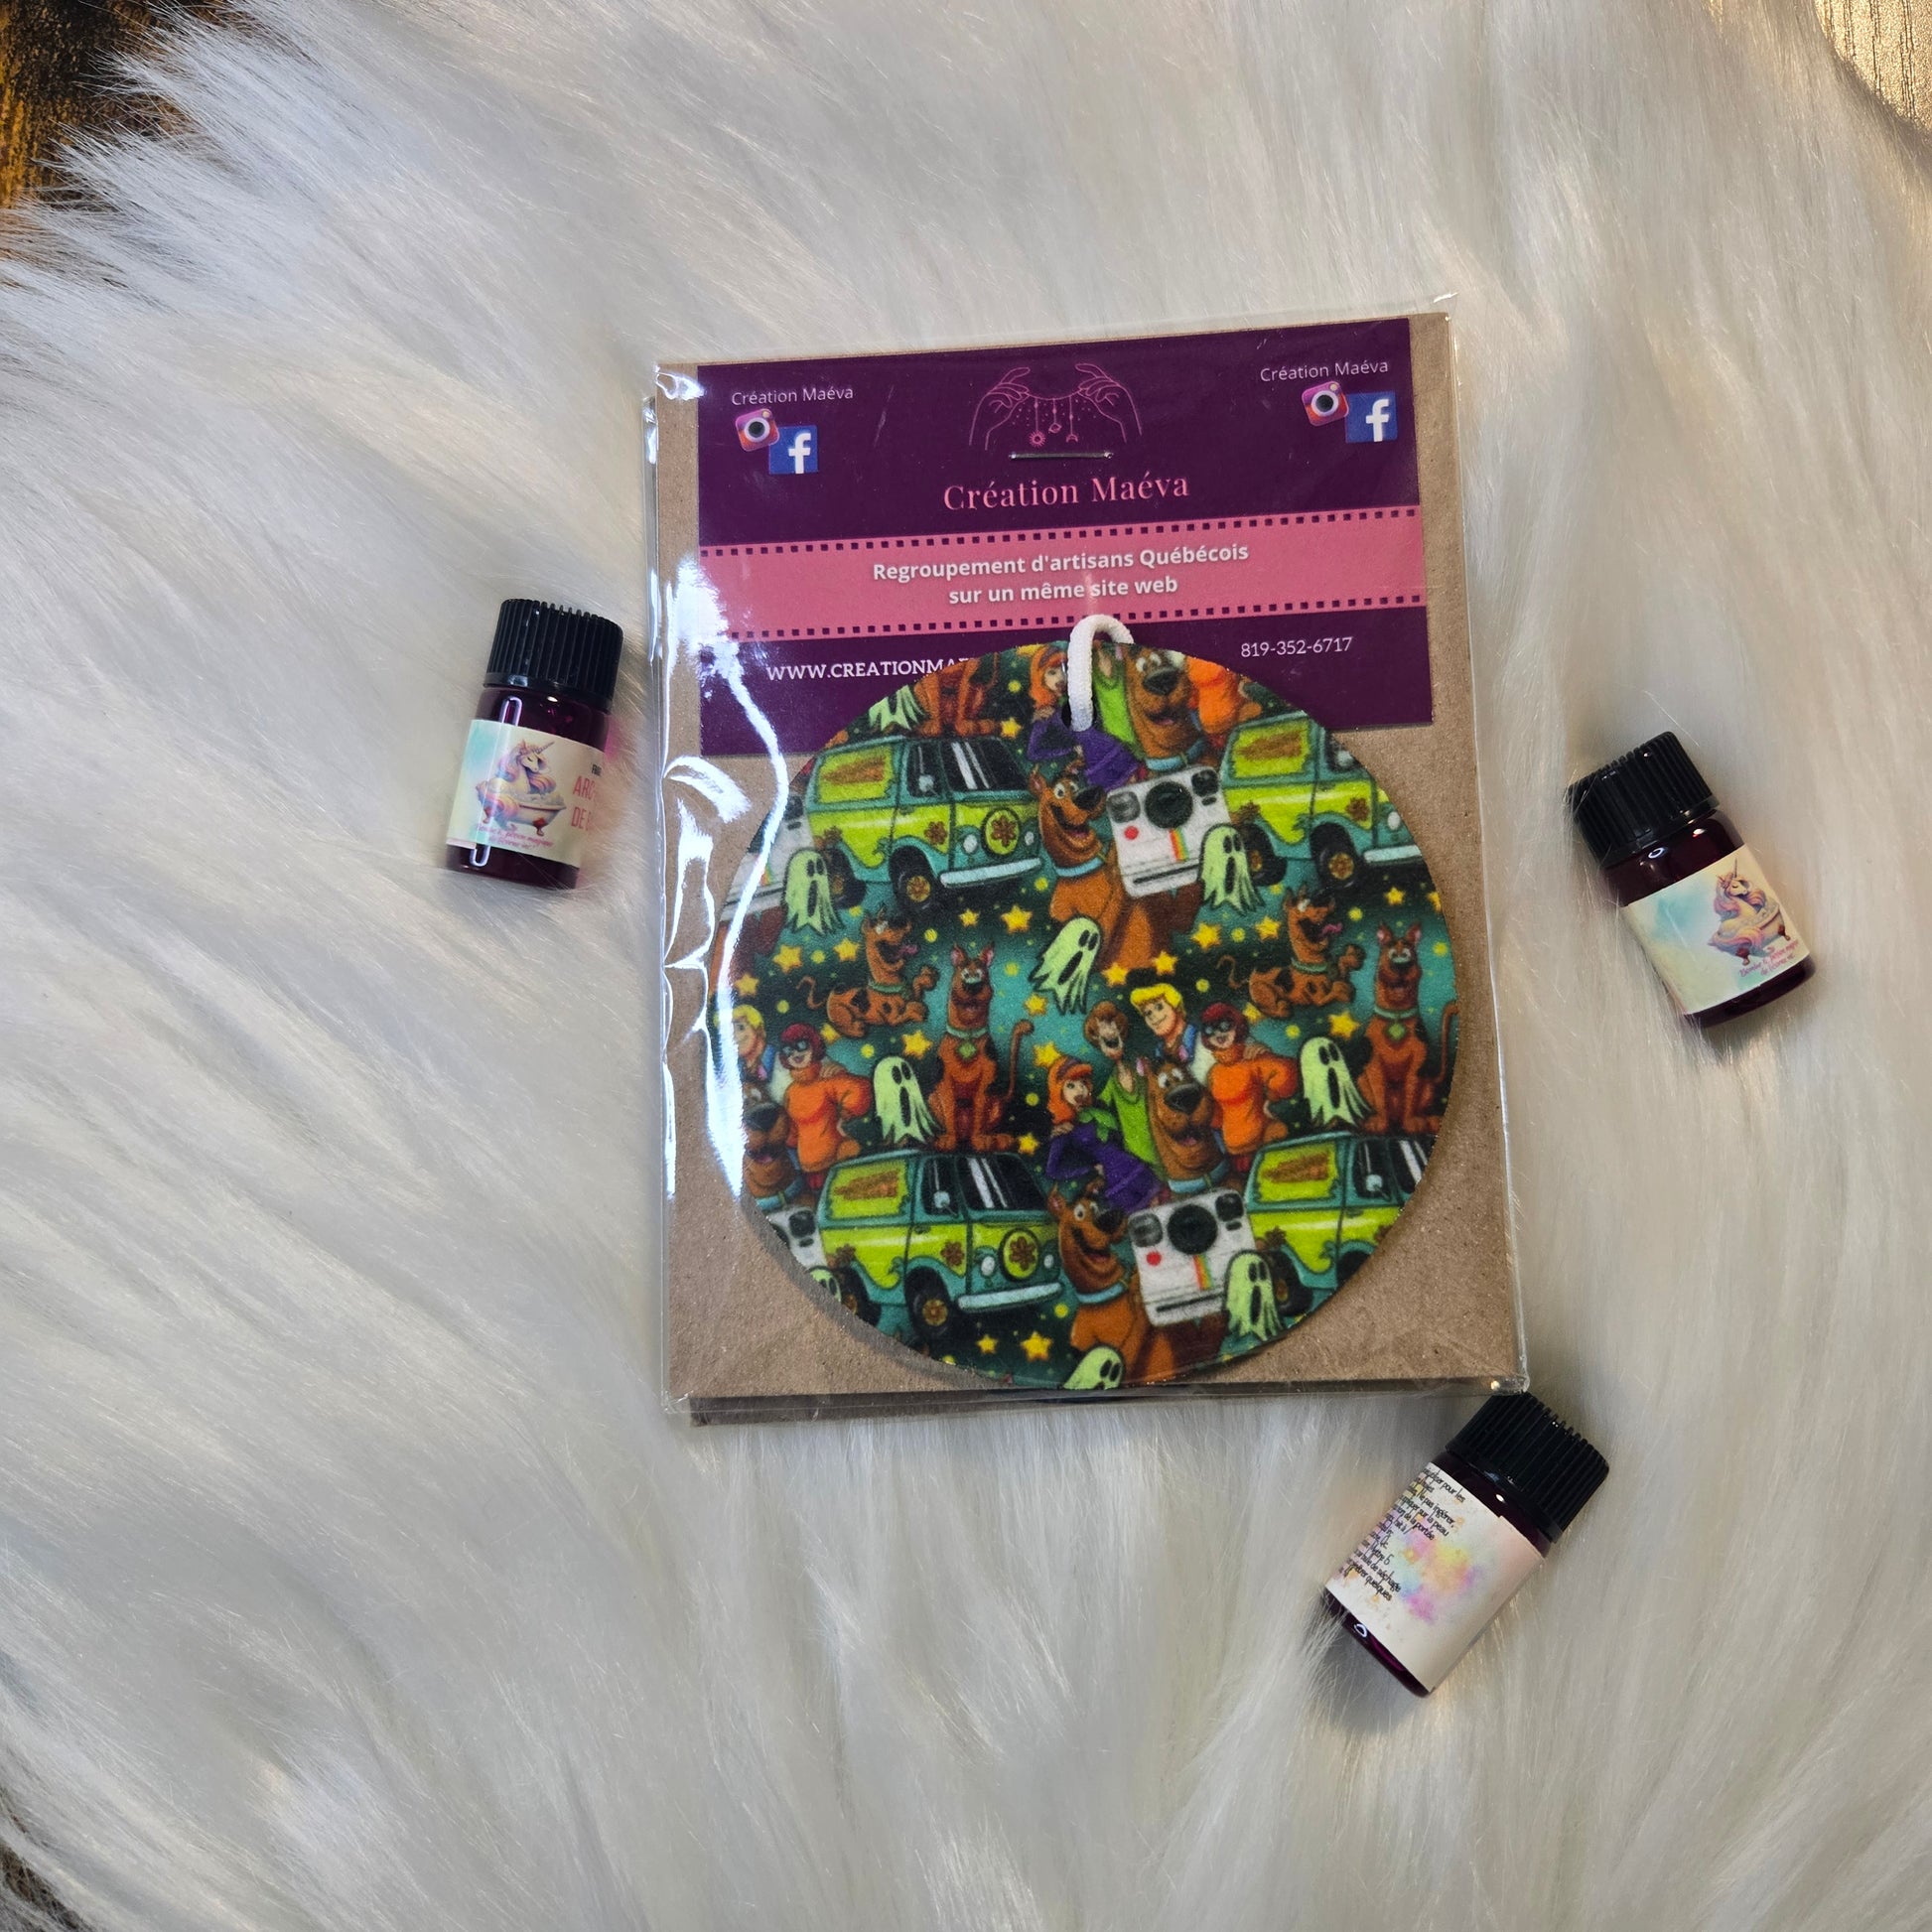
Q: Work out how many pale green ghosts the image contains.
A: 9